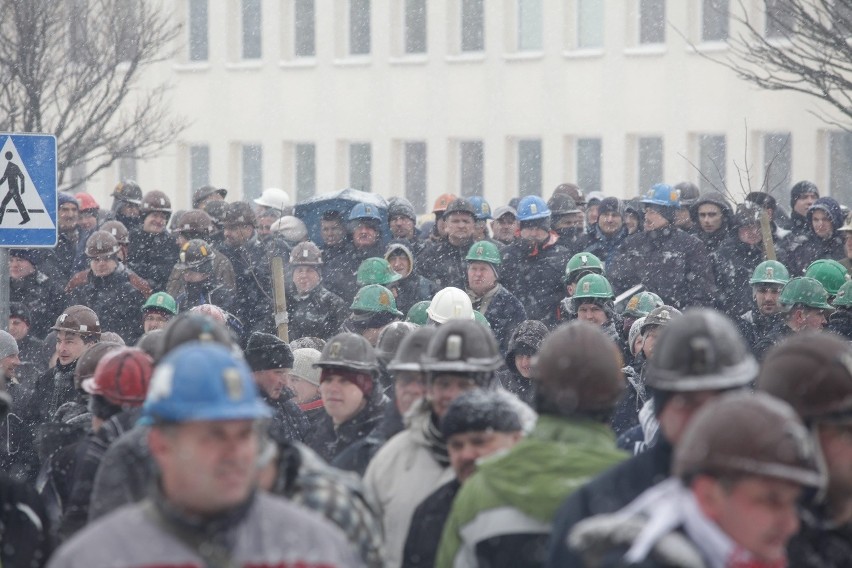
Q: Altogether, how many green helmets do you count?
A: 13